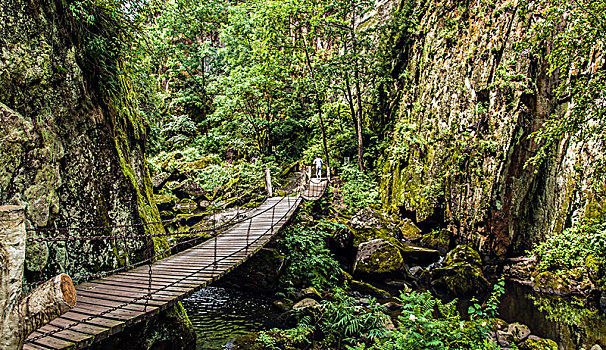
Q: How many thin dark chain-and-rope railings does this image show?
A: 2